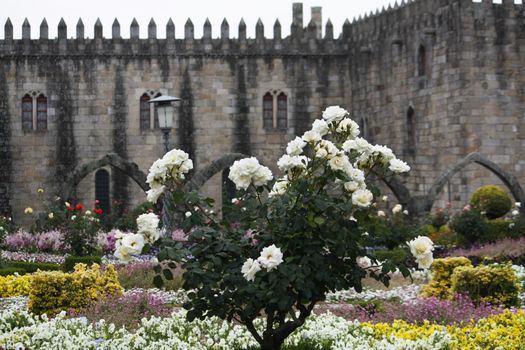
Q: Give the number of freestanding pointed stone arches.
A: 4